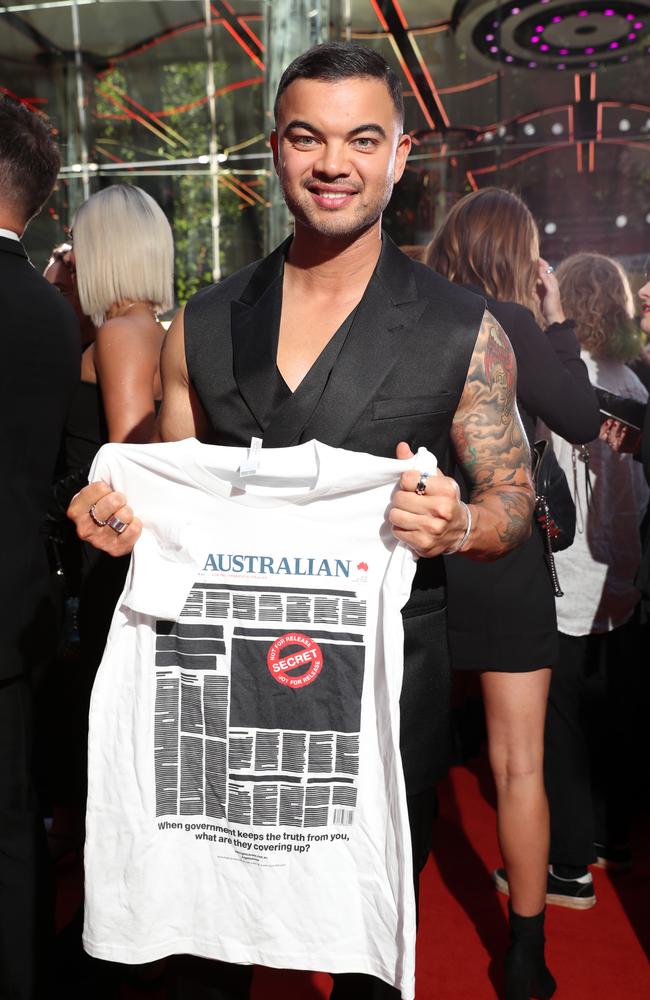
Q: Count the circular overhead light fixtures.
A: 1